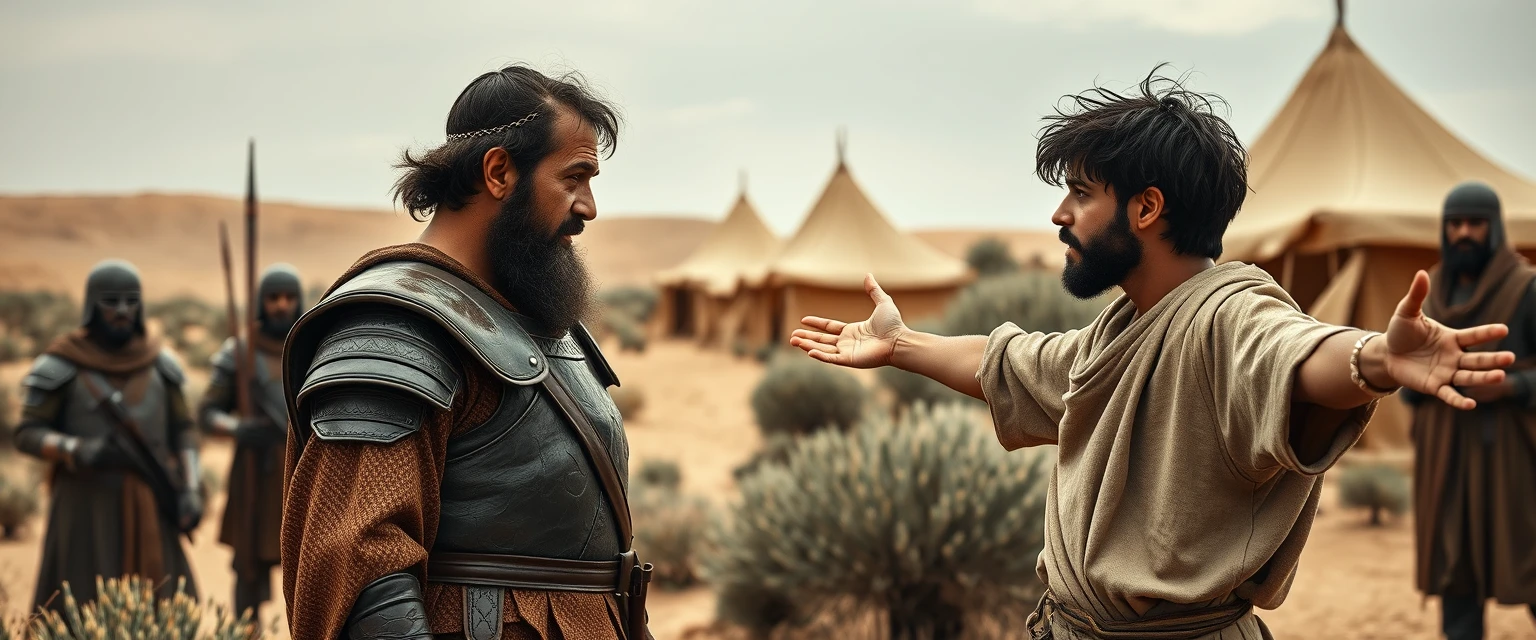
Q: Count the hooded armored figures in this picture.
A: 3